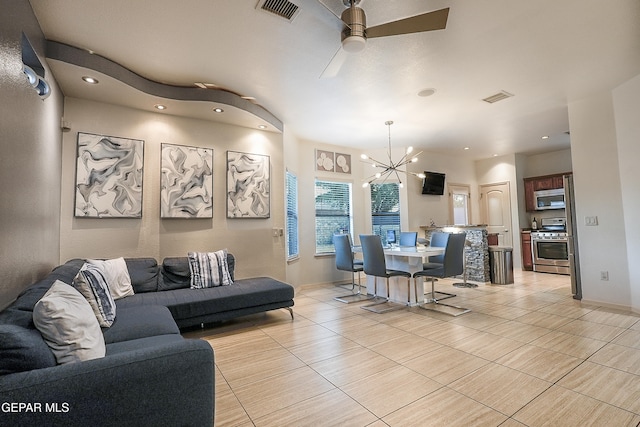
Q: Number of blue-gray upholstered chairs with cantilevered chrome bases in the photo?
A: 6